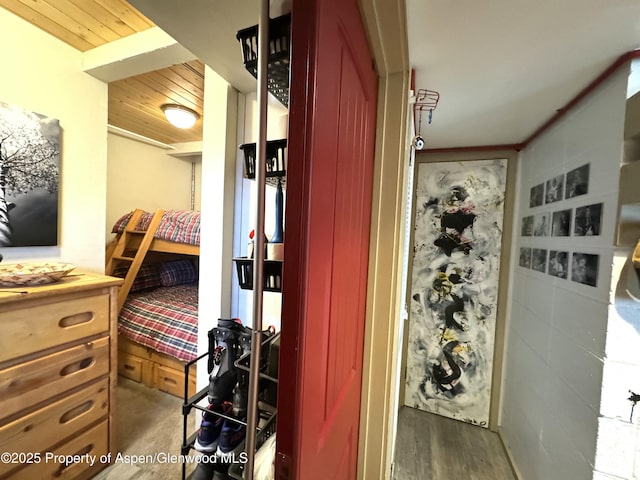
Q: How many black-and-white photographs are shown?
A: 11